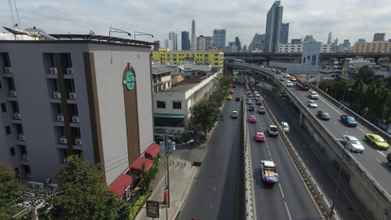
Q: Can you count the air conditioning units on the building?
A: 12